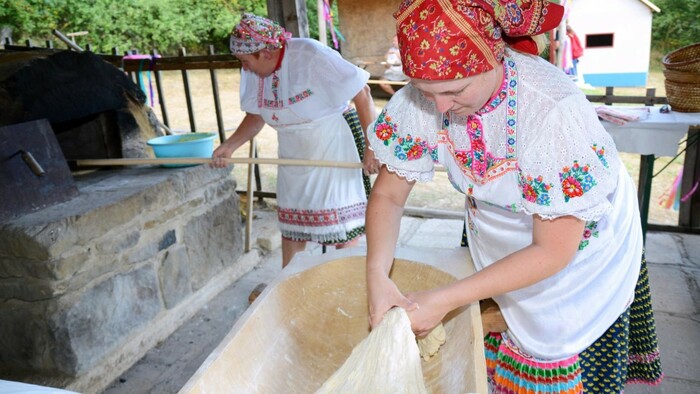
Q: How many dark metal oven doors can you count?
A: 1